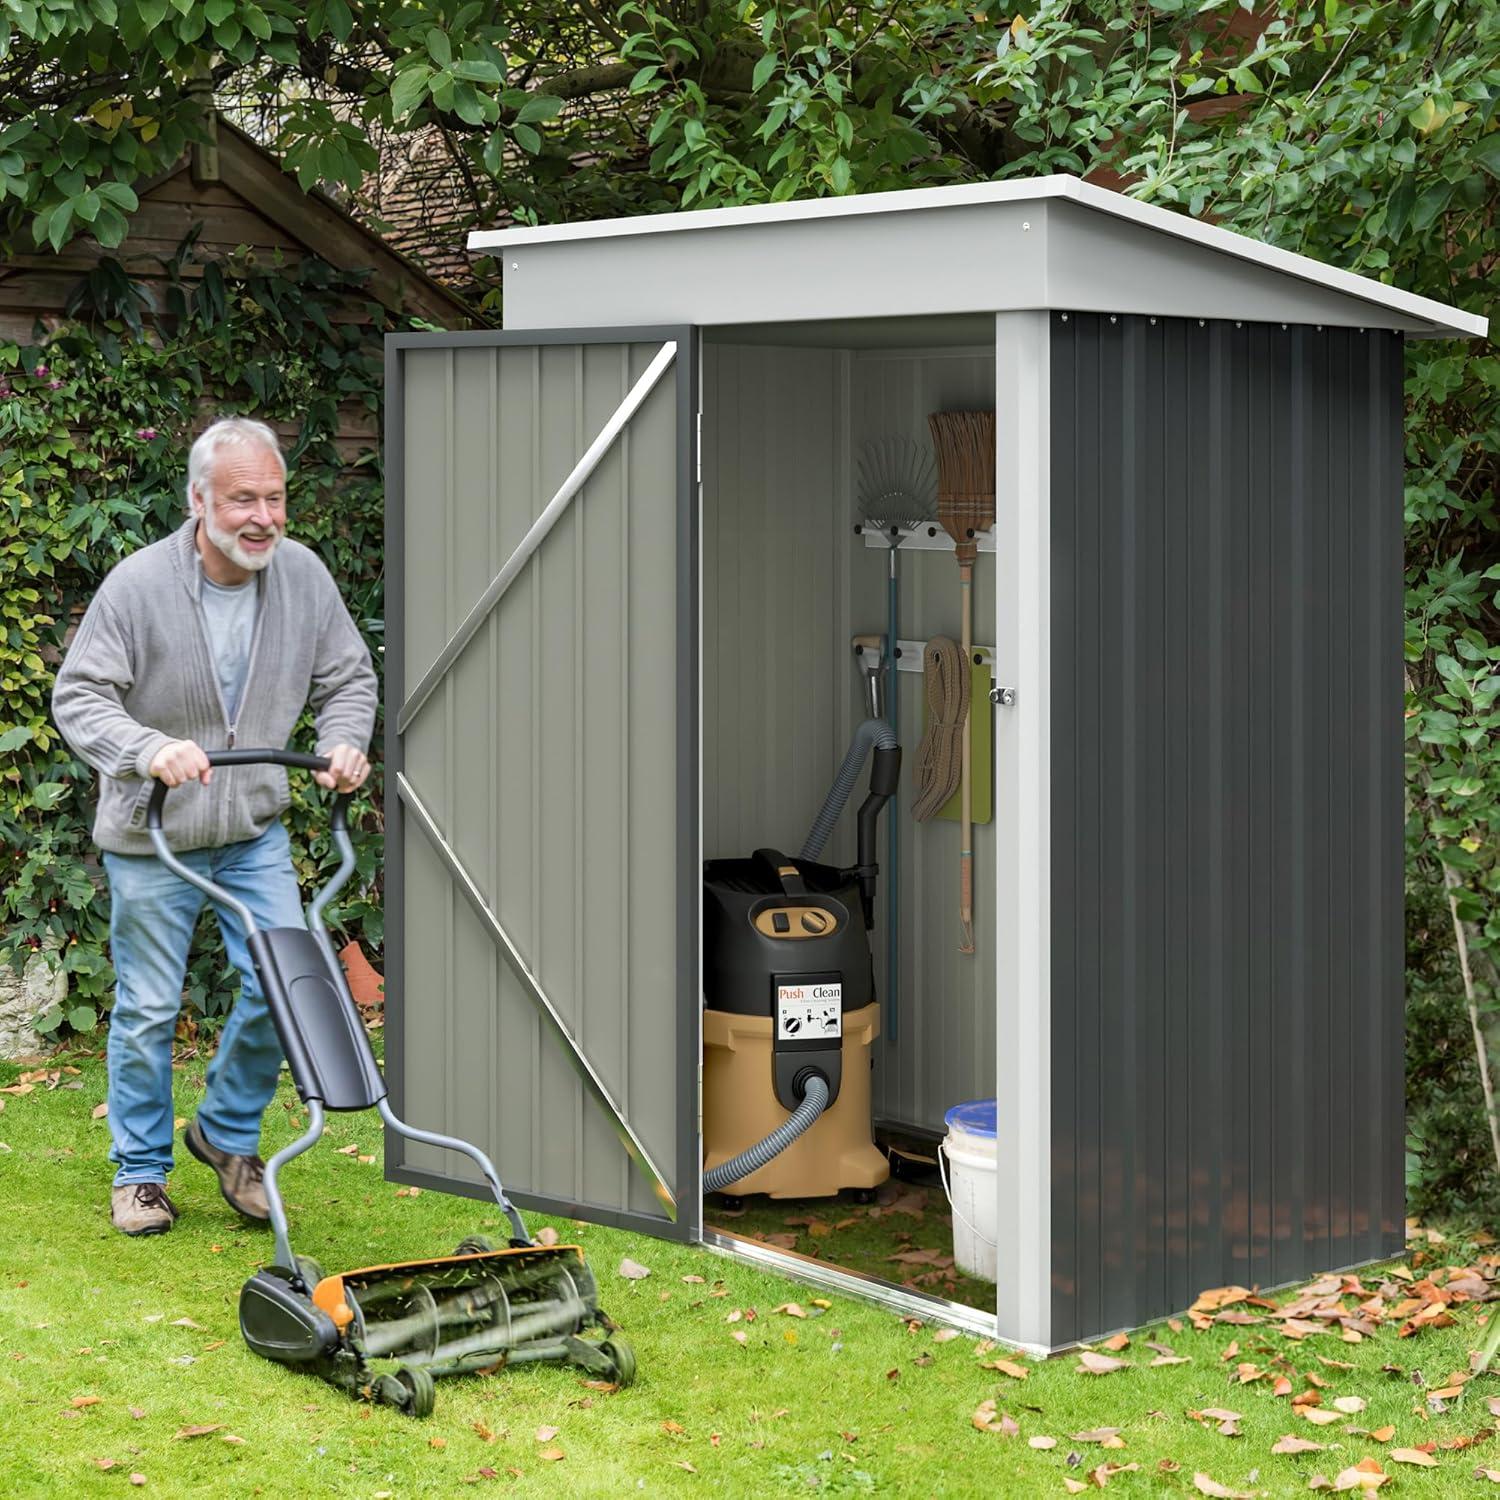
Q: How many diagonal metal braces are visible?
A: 2